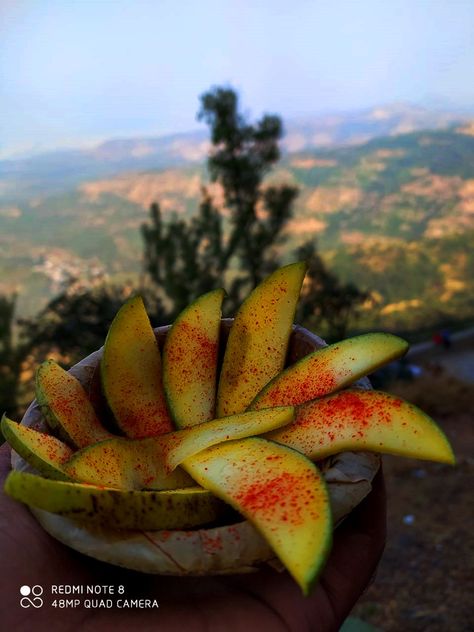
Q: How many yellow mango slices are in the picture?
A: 11